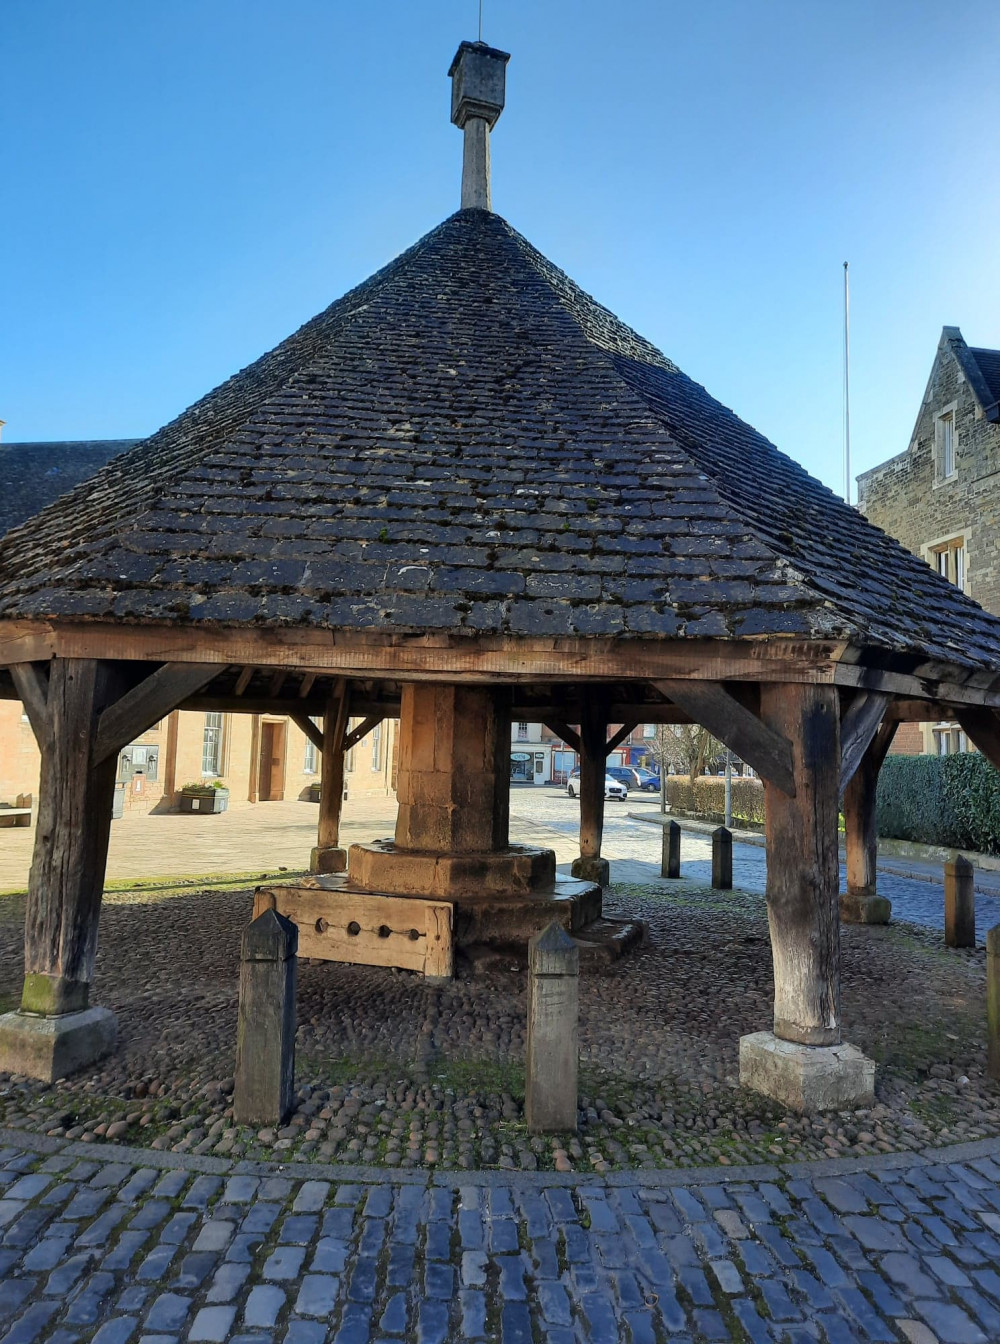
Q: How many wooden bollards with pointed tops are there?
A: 6